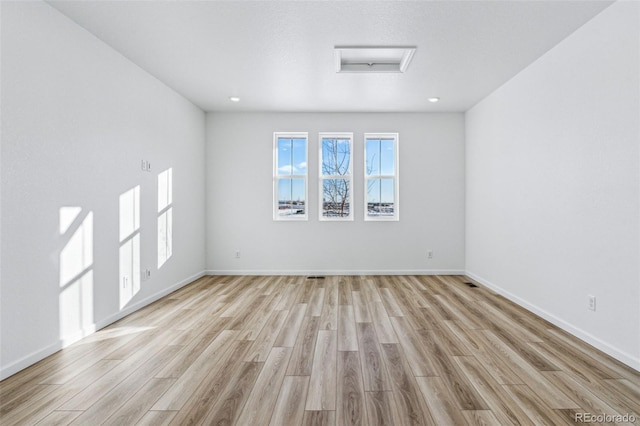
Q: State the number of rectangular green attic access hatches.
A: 0